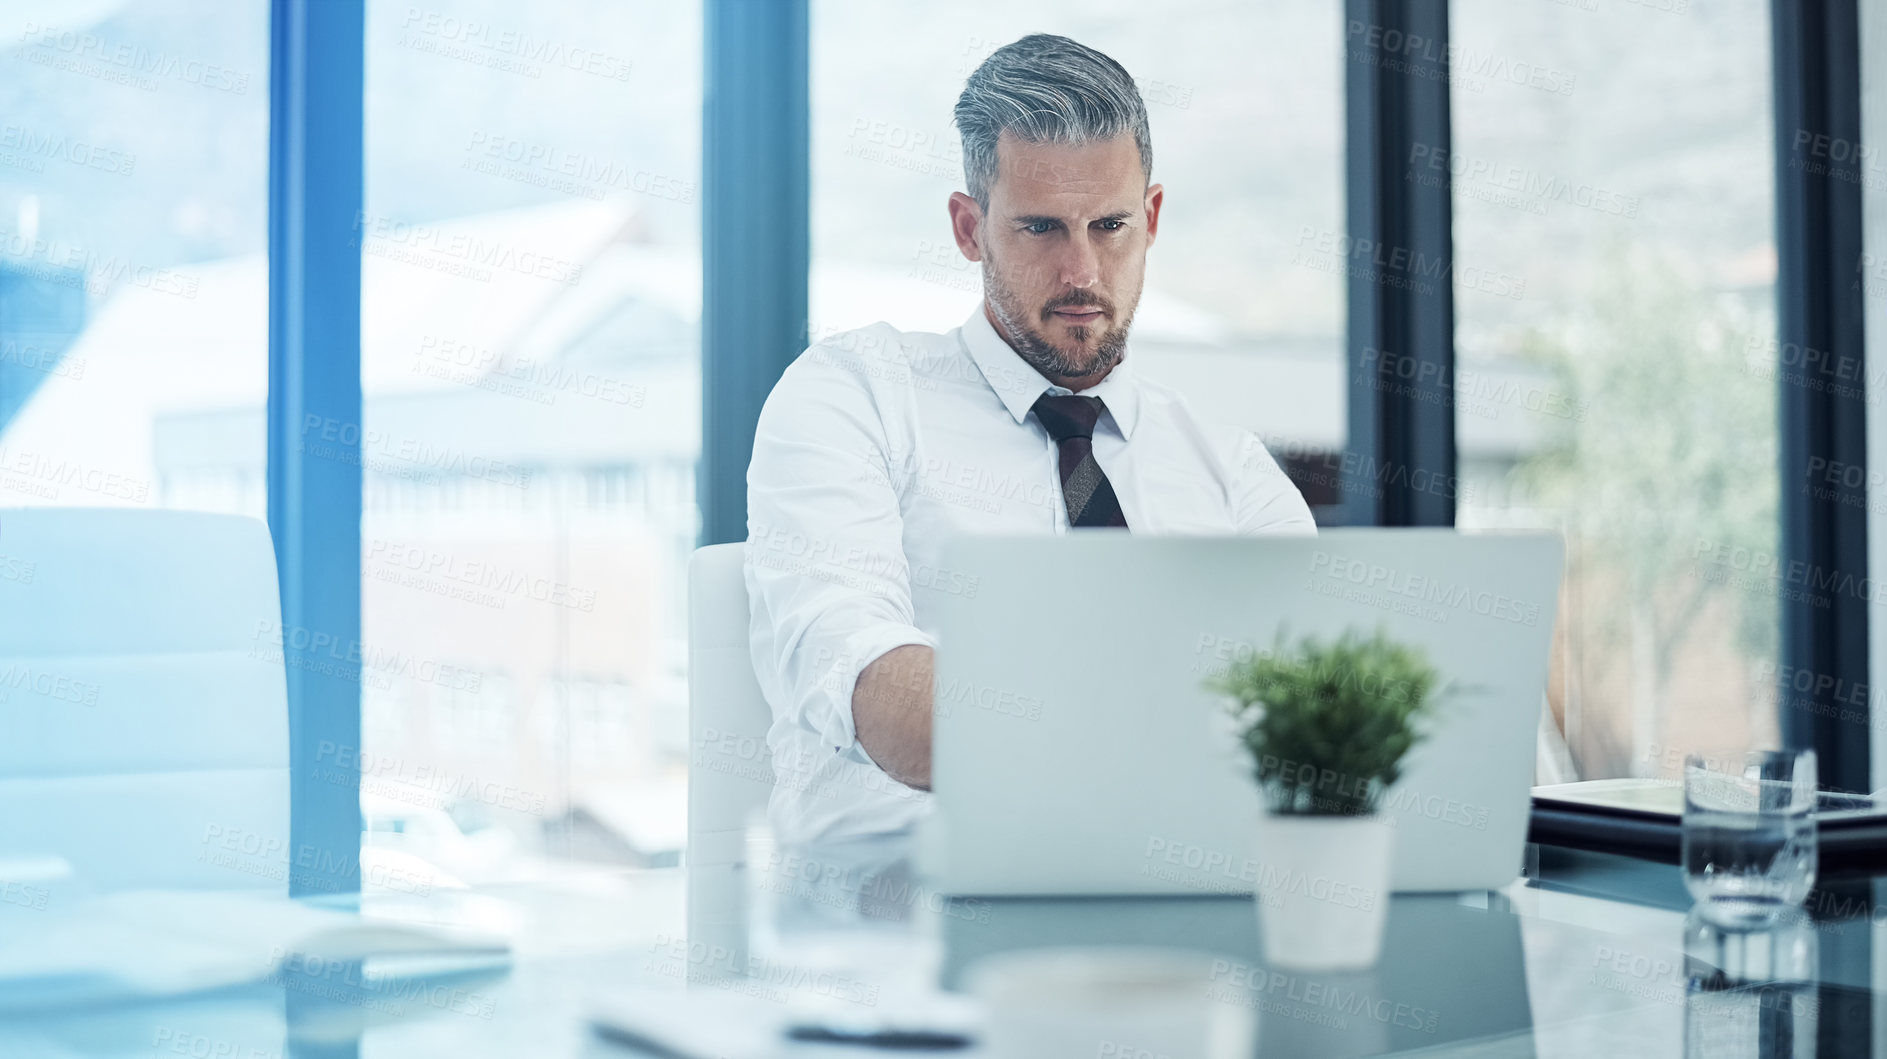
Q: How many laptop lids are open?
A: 1